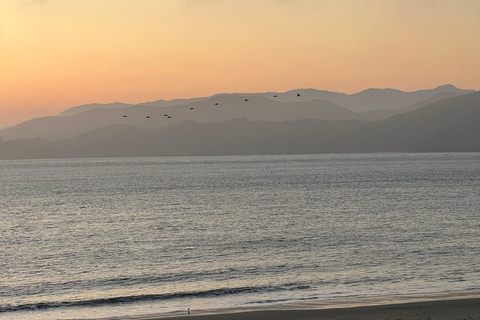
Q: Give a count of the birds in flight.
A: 9